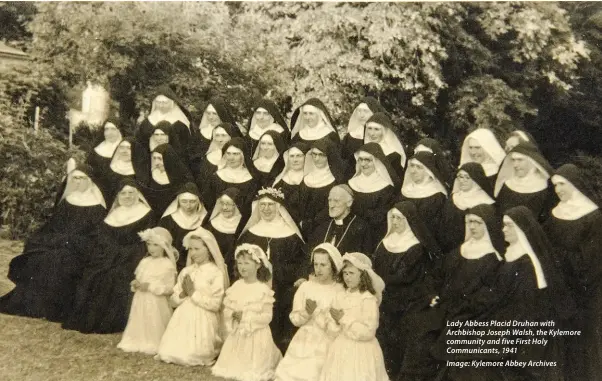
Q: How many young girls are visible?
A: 5